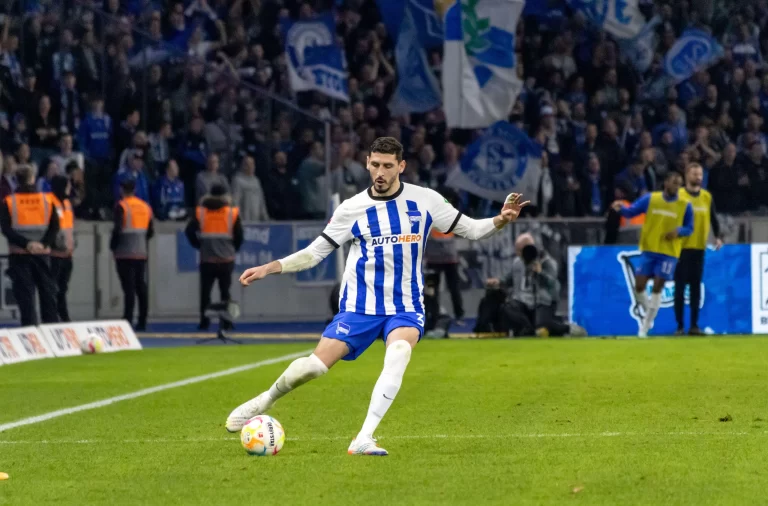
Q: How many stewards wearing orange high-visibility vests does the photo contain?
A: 6